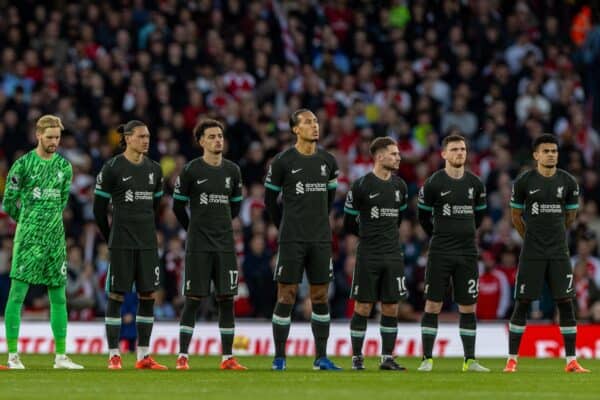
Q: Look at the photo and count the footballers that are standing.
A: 7